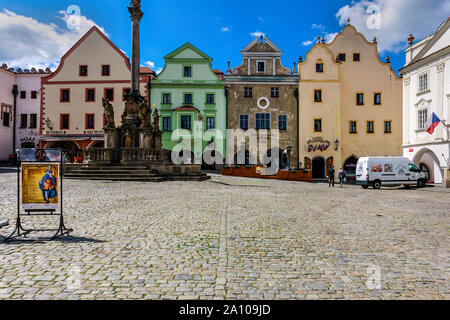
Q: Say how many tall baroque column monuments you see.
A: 1